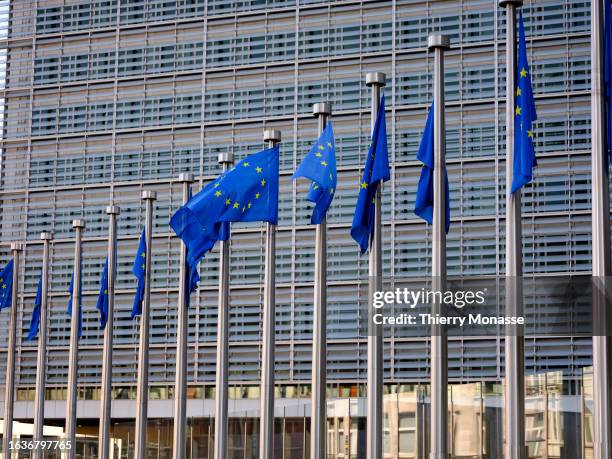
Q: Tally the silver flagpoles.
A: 13